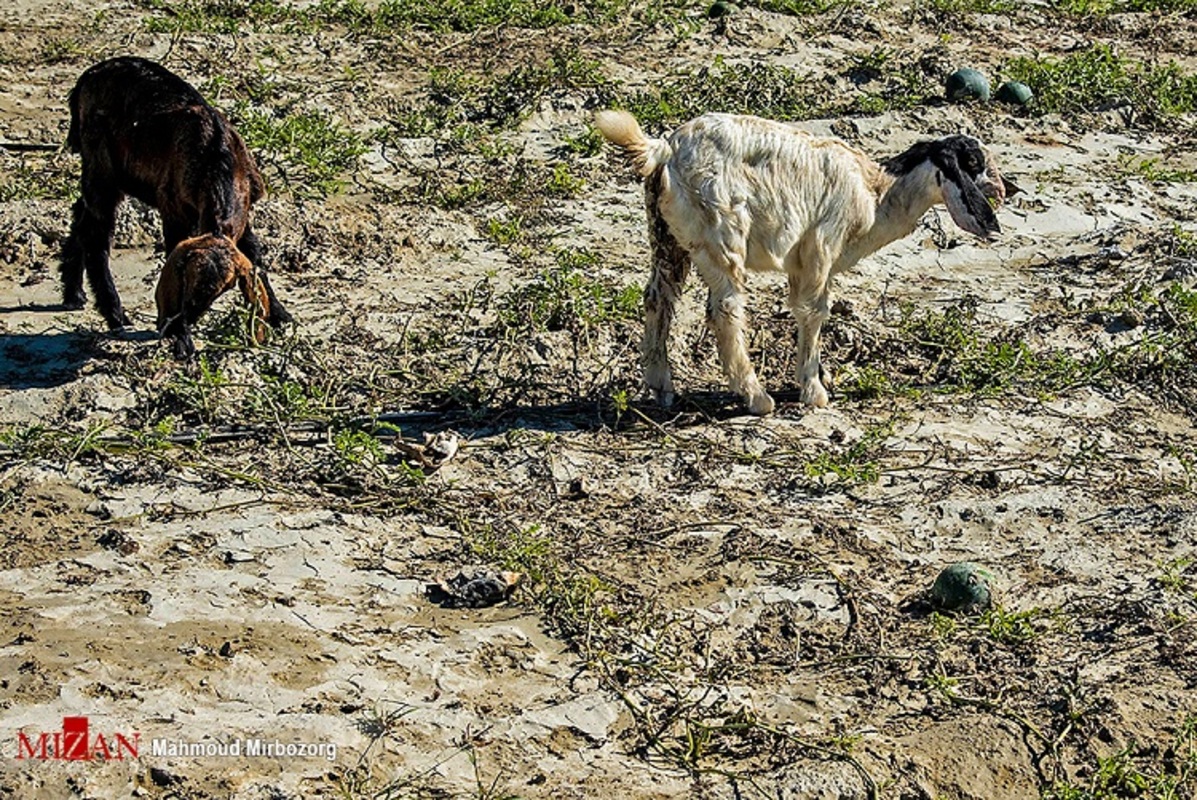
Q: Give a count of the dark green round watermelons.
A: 4